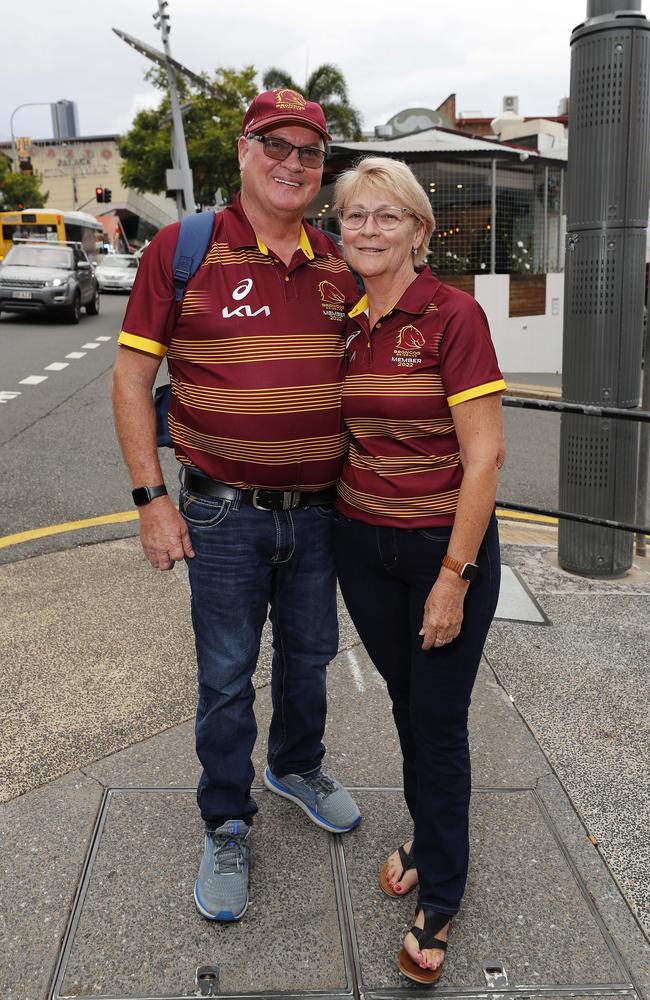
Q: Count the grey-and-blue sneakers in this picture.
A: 2